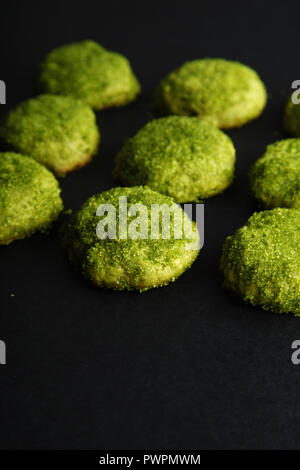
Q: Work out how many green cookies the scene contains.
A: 9